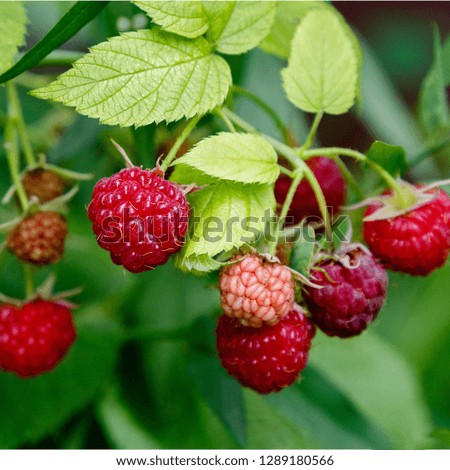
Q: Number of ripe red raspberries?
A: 6